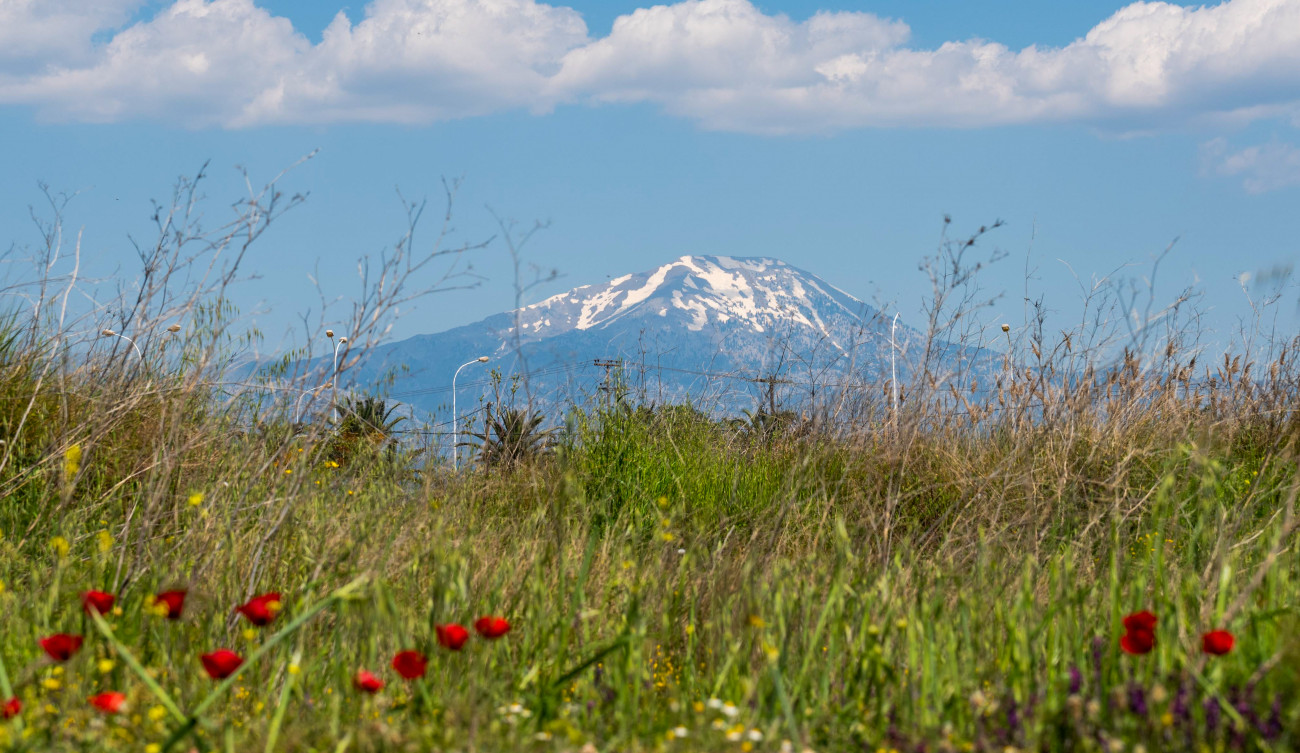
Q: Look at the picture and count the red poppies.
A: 14